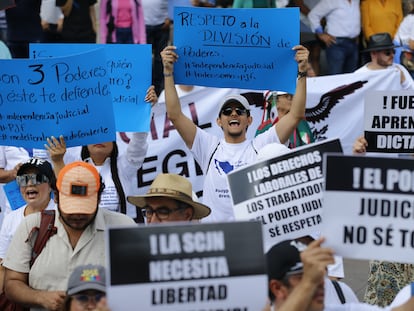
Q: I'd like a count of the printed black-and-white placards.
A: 4